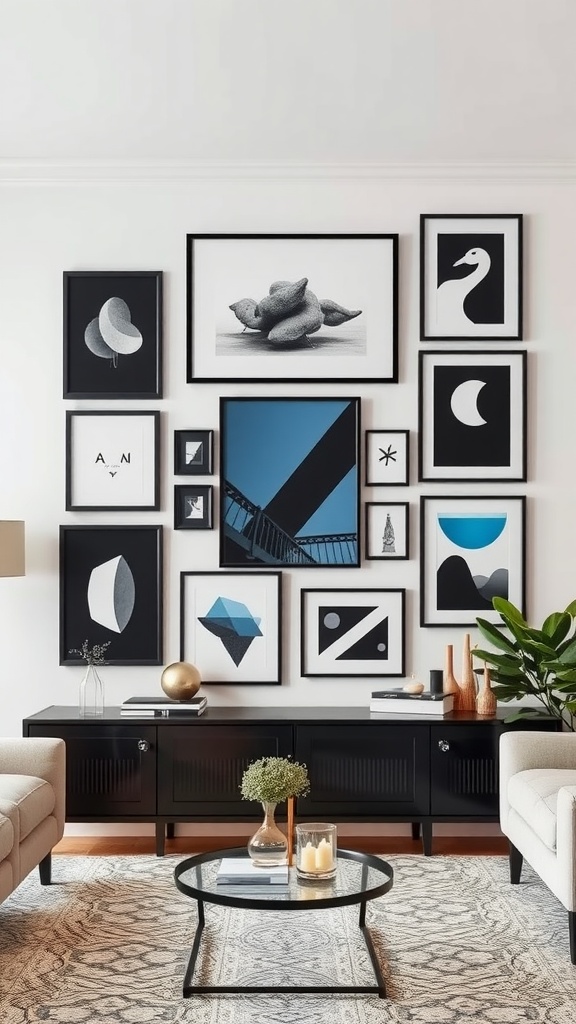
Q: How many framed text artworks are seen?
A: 1